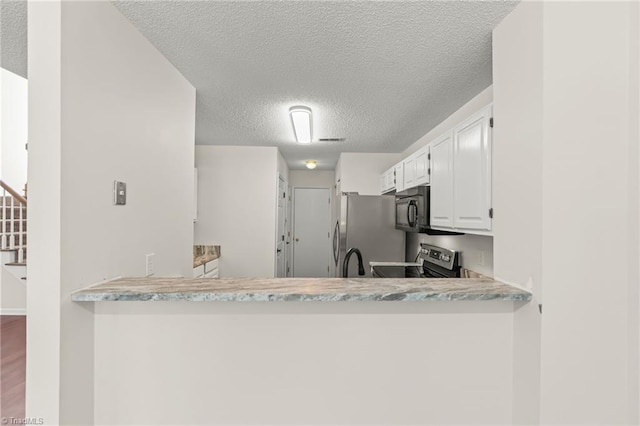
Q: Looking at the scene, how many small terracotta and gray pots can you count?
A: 0